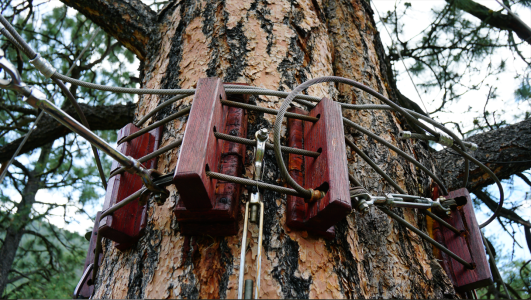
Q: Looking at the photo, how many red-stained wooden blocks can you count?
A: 5